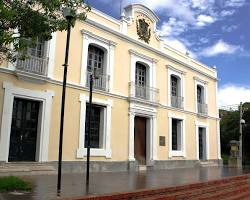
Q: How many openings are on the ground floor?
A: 5